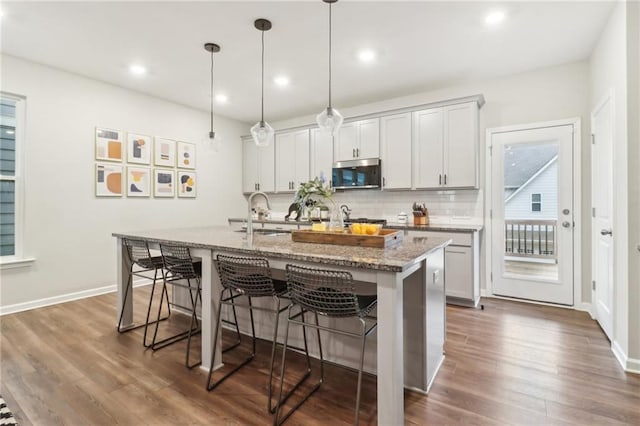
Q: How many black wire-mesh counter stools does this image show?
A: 4